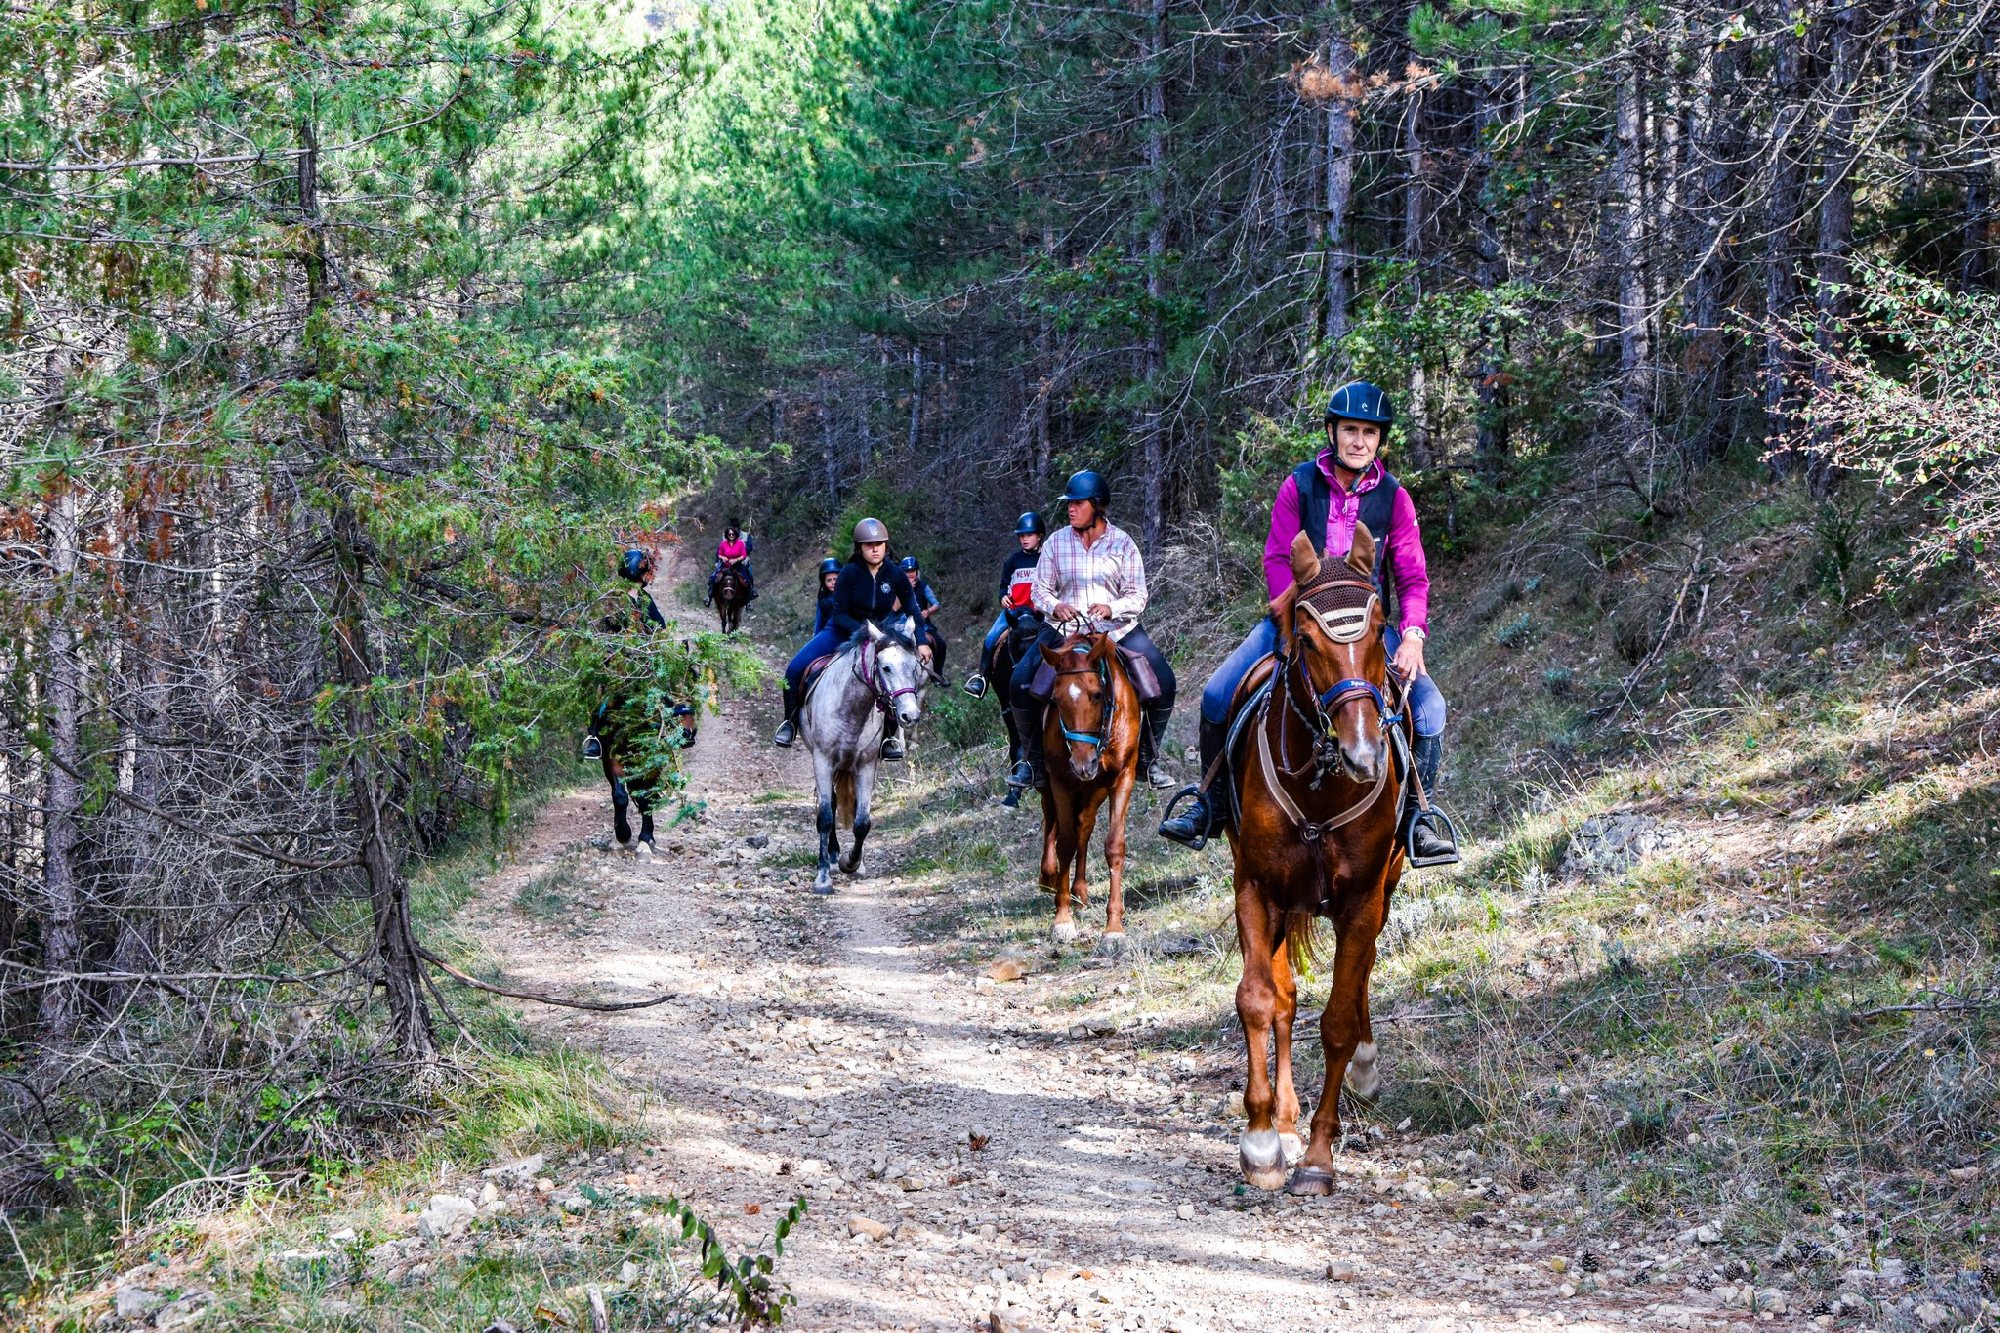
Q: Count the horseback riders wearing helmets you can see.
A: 7